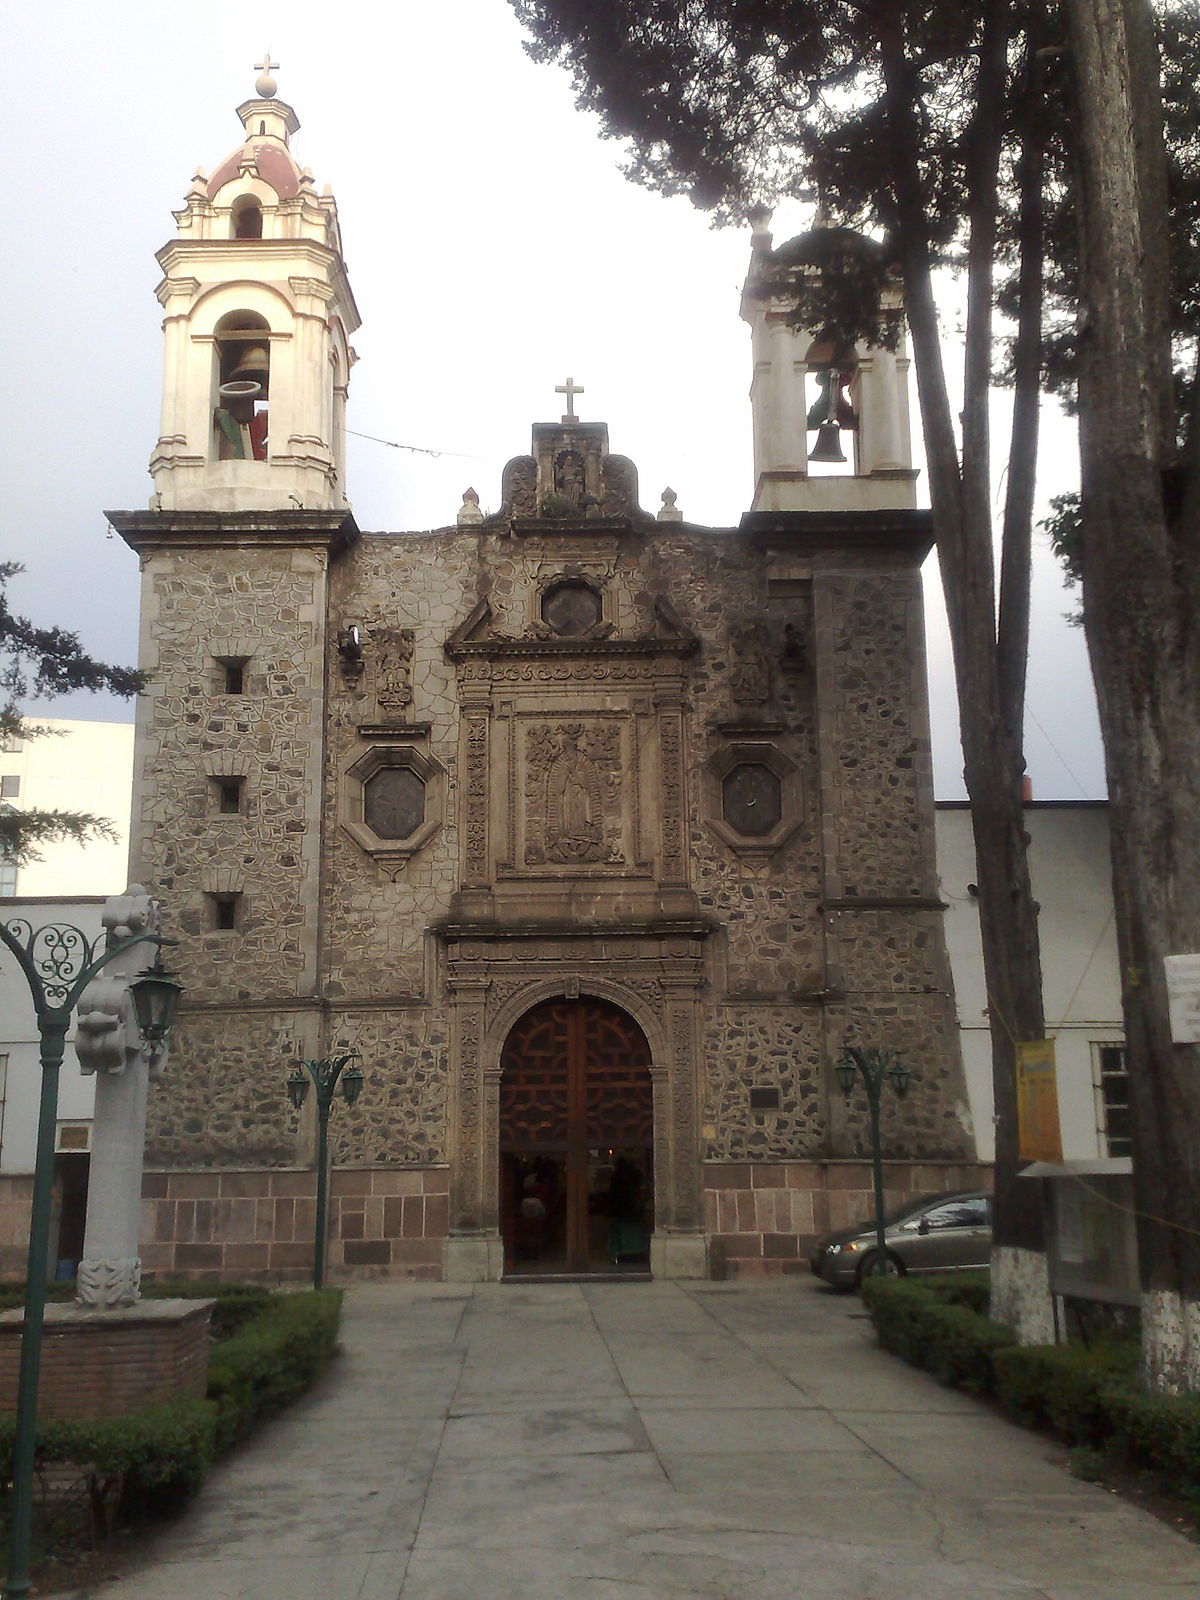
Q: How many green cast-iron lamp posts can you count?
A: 3